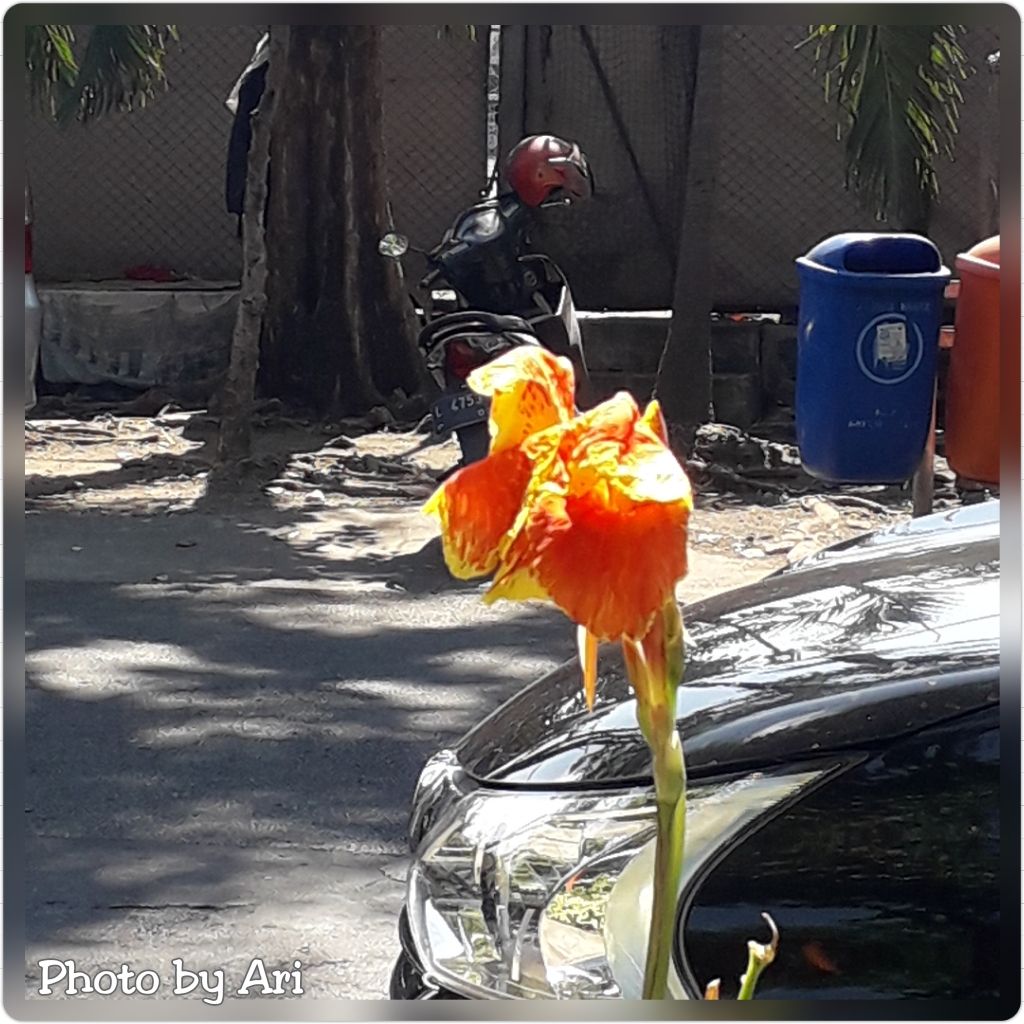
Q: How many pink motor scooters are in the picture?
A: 0